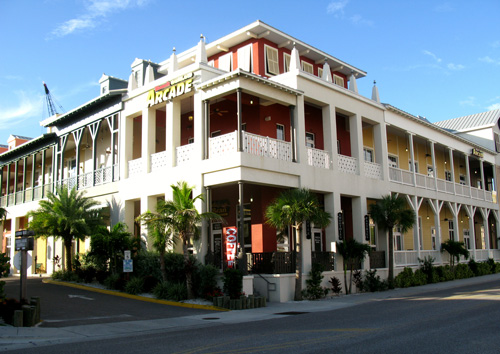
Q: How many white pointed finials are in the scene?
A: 8